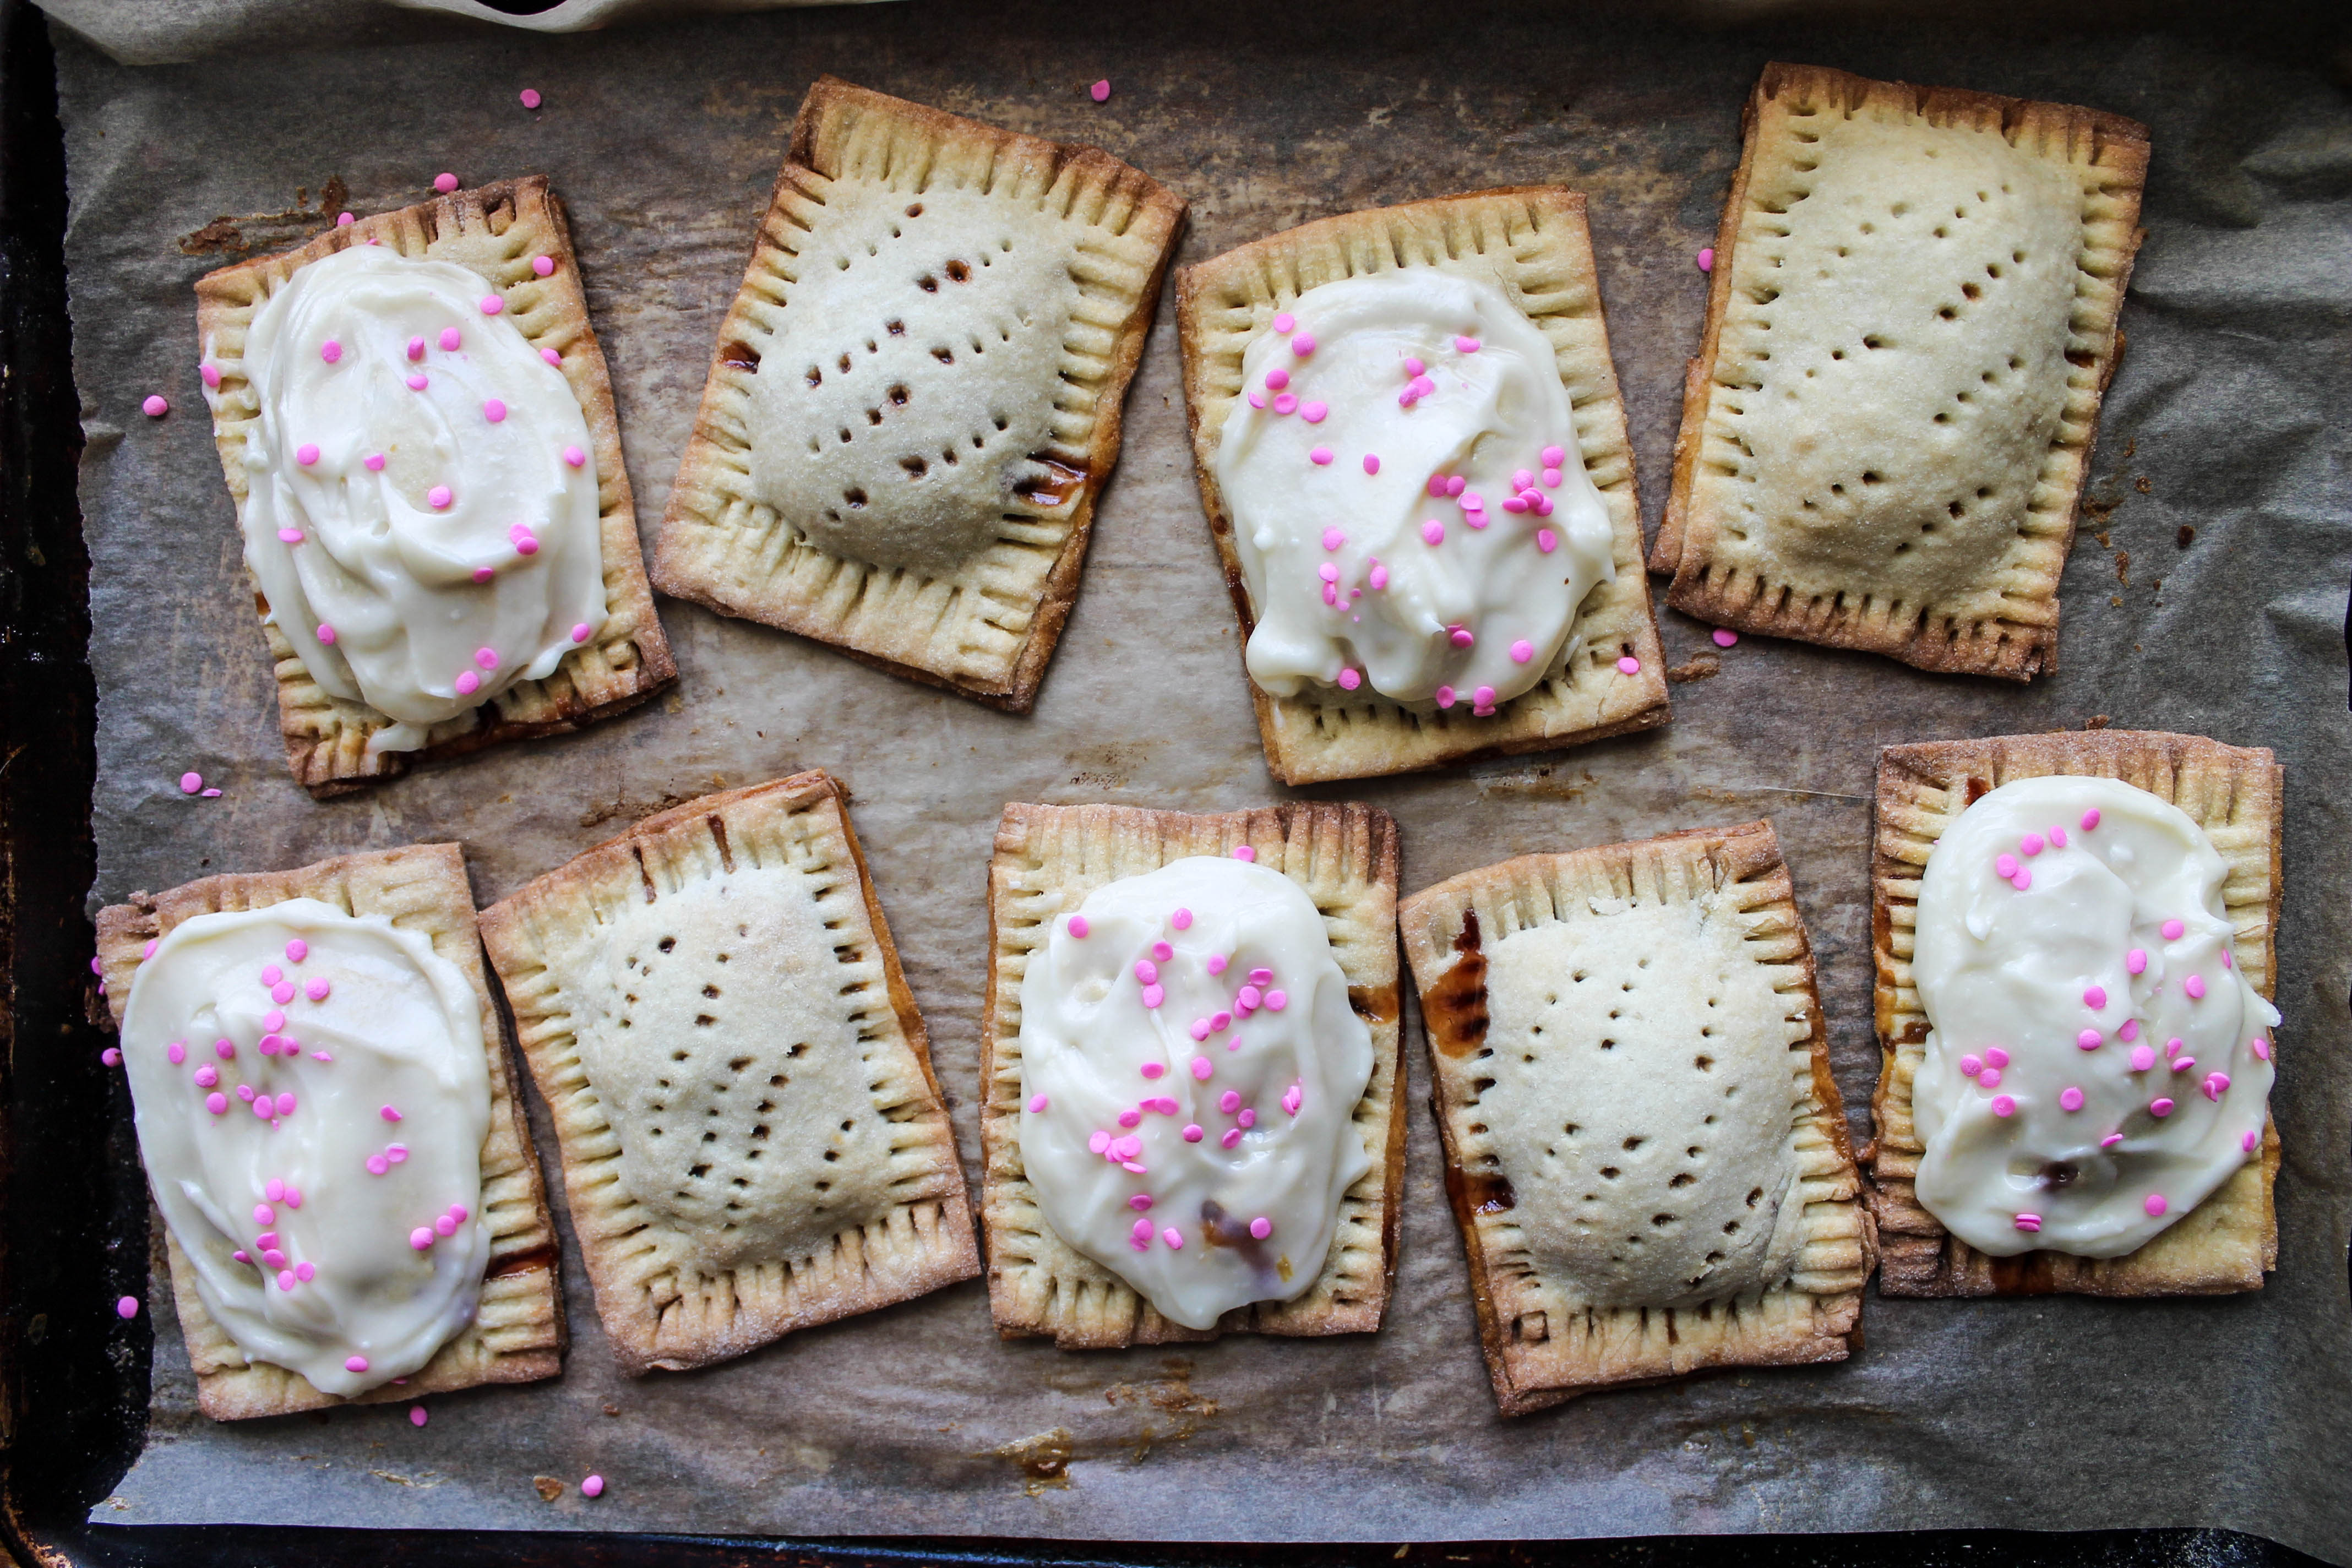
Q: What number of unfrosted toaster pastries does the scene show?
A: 4